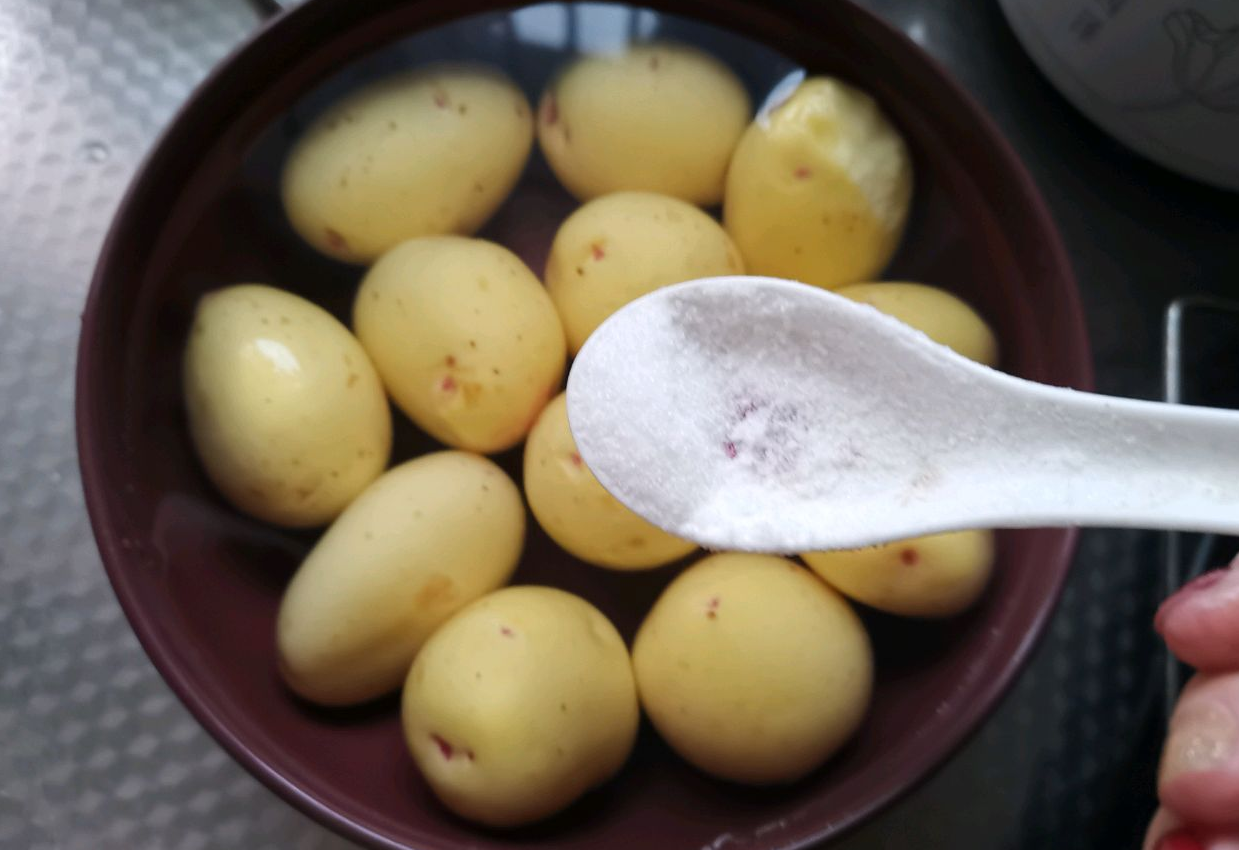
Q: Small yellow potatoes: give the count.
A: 12